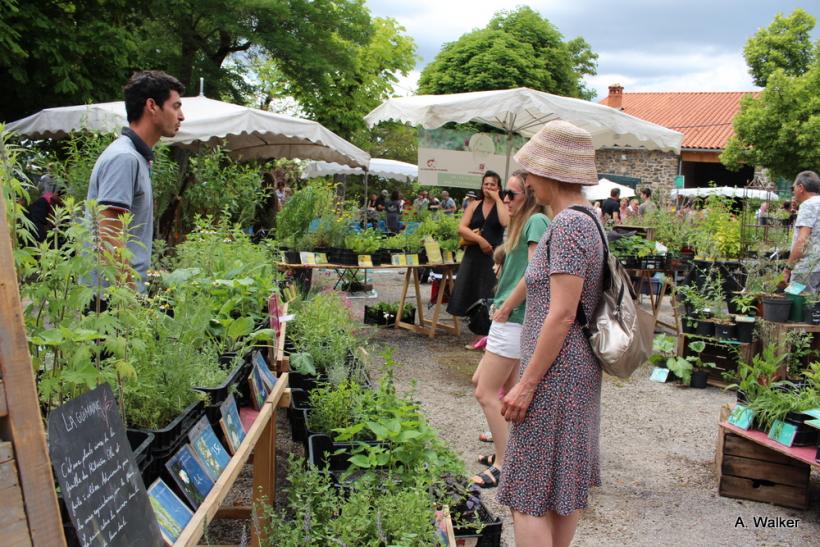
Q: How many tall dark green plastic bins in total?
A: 1